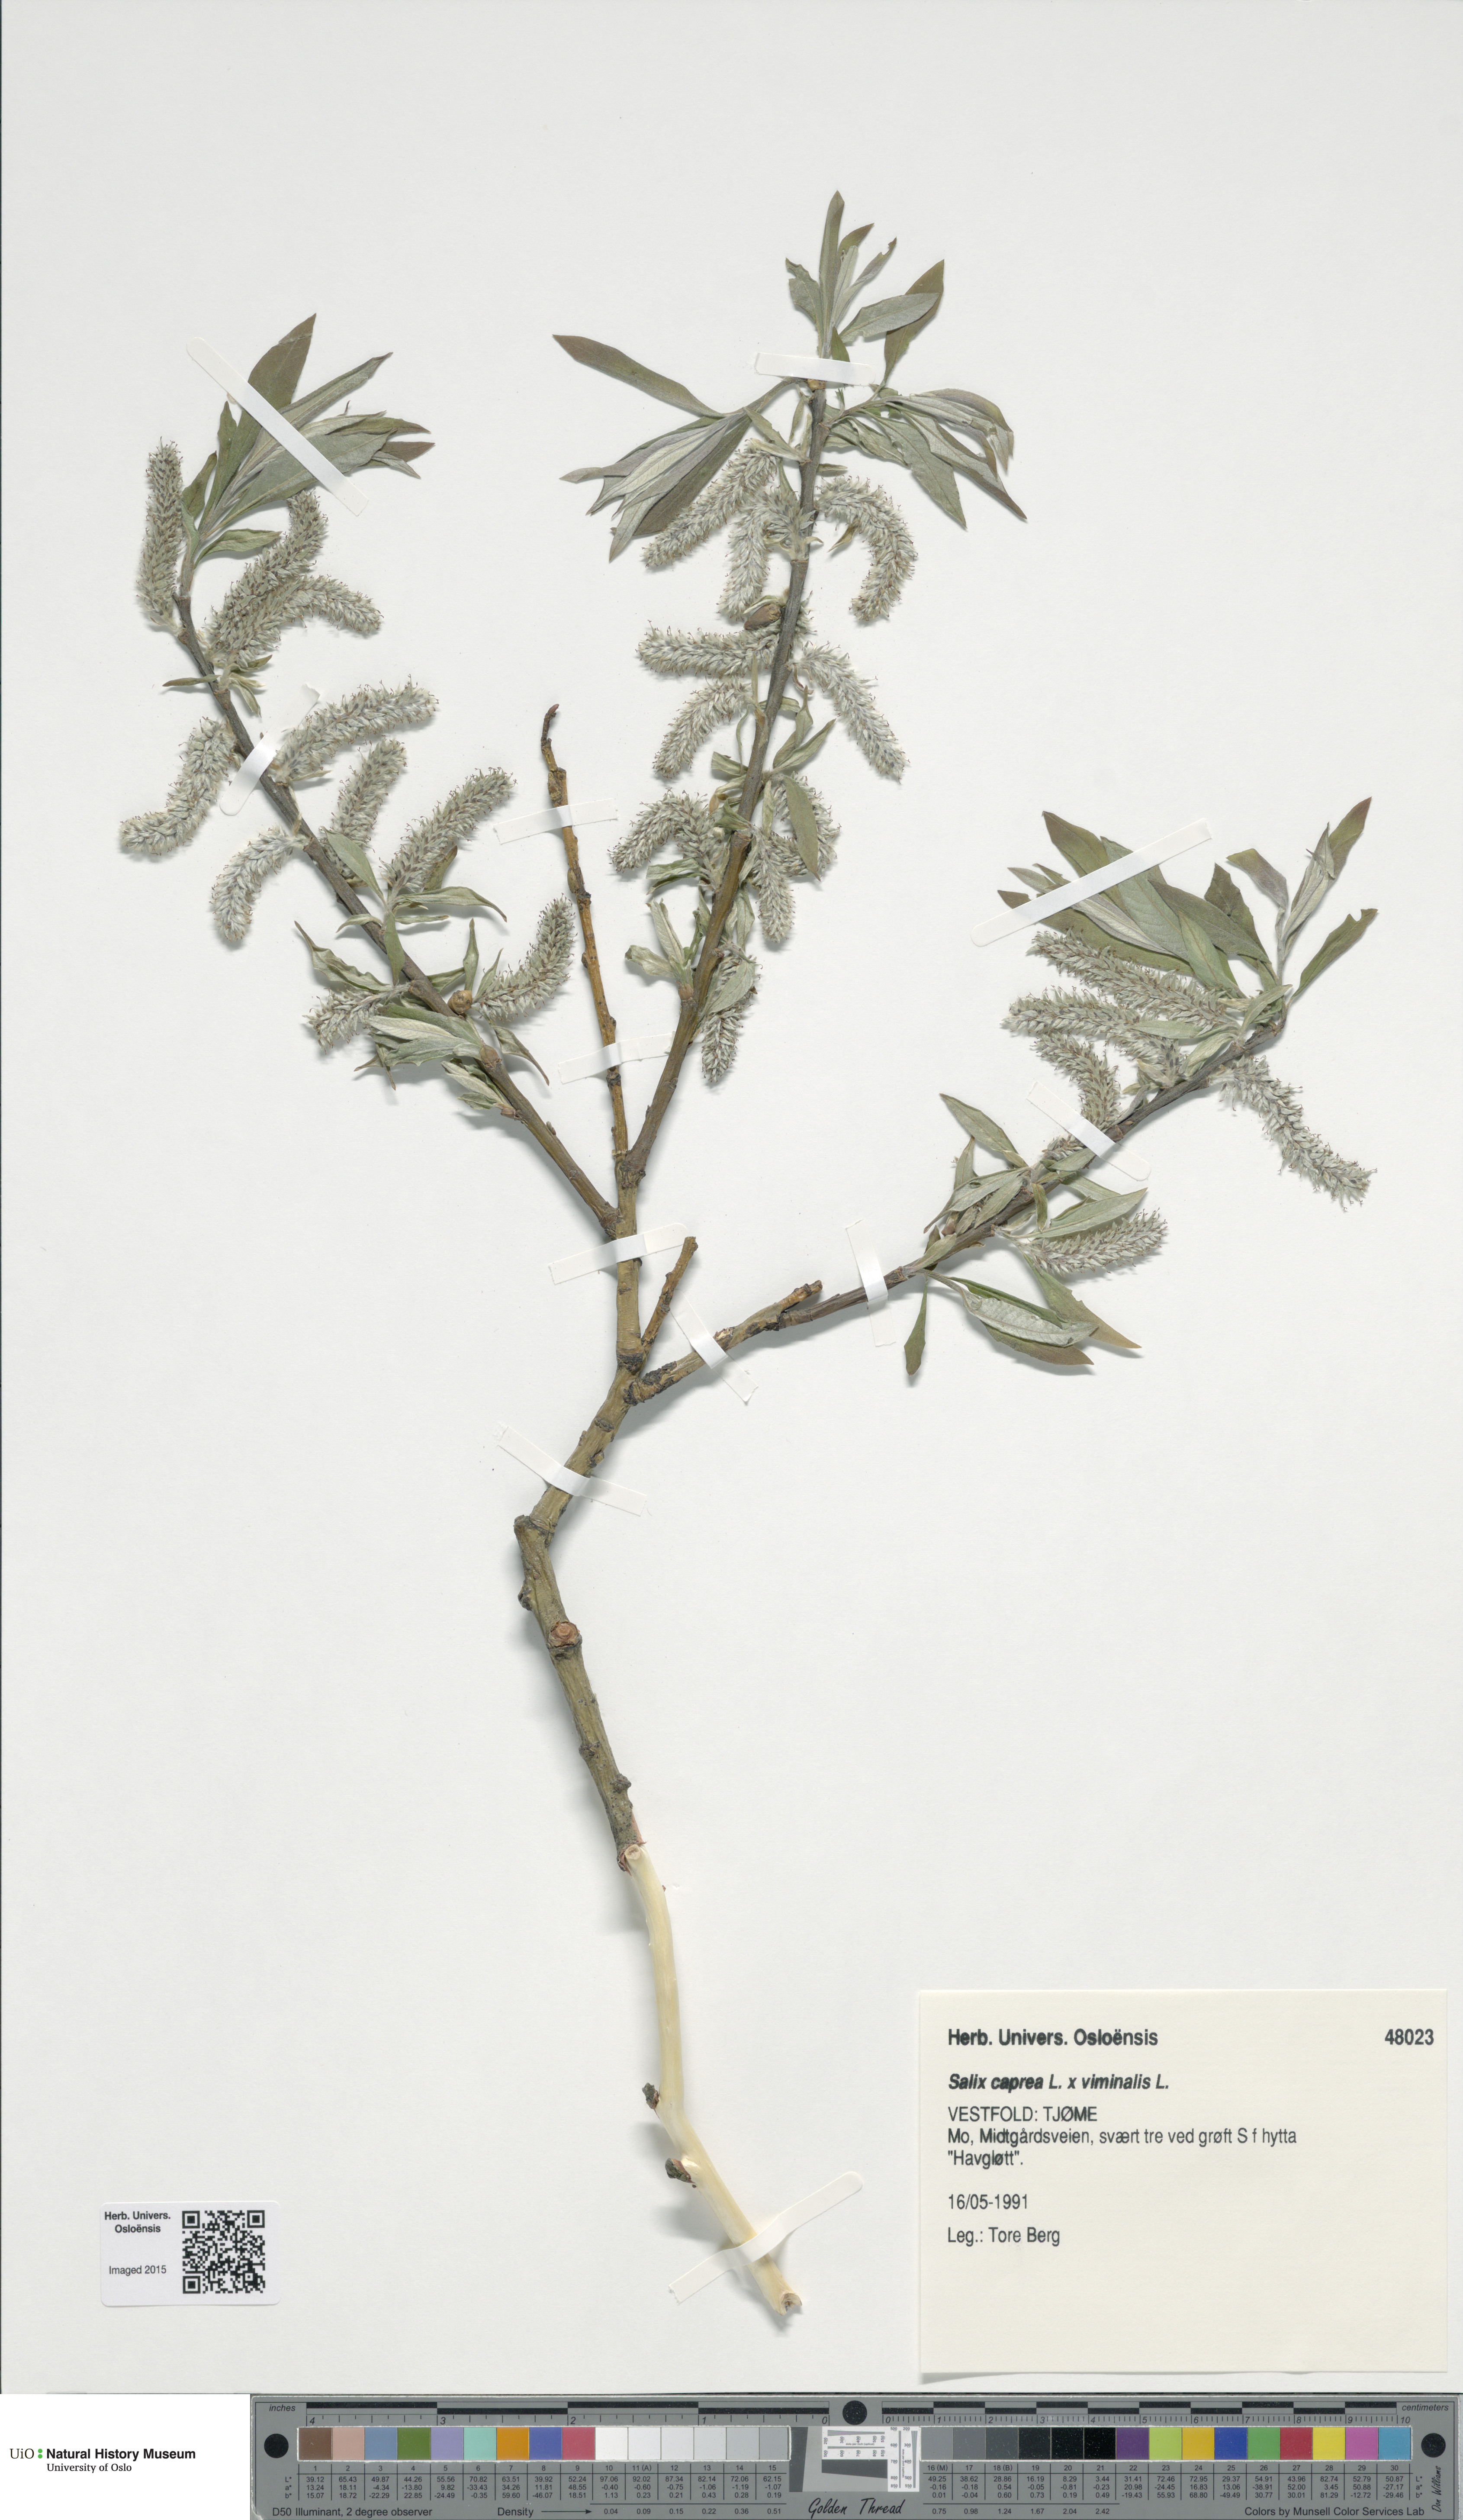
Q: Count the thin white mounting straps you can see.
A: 12